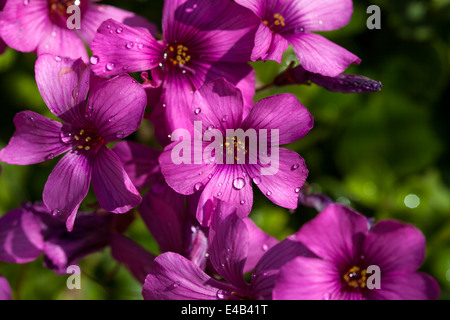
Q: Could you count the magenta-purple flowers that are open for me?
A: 7